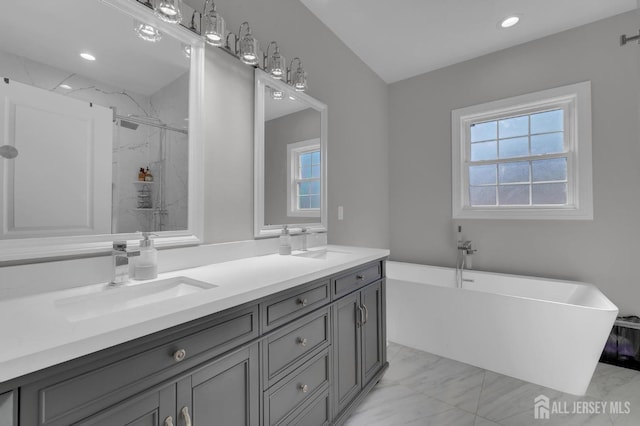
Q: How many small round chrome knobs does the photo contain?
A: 5